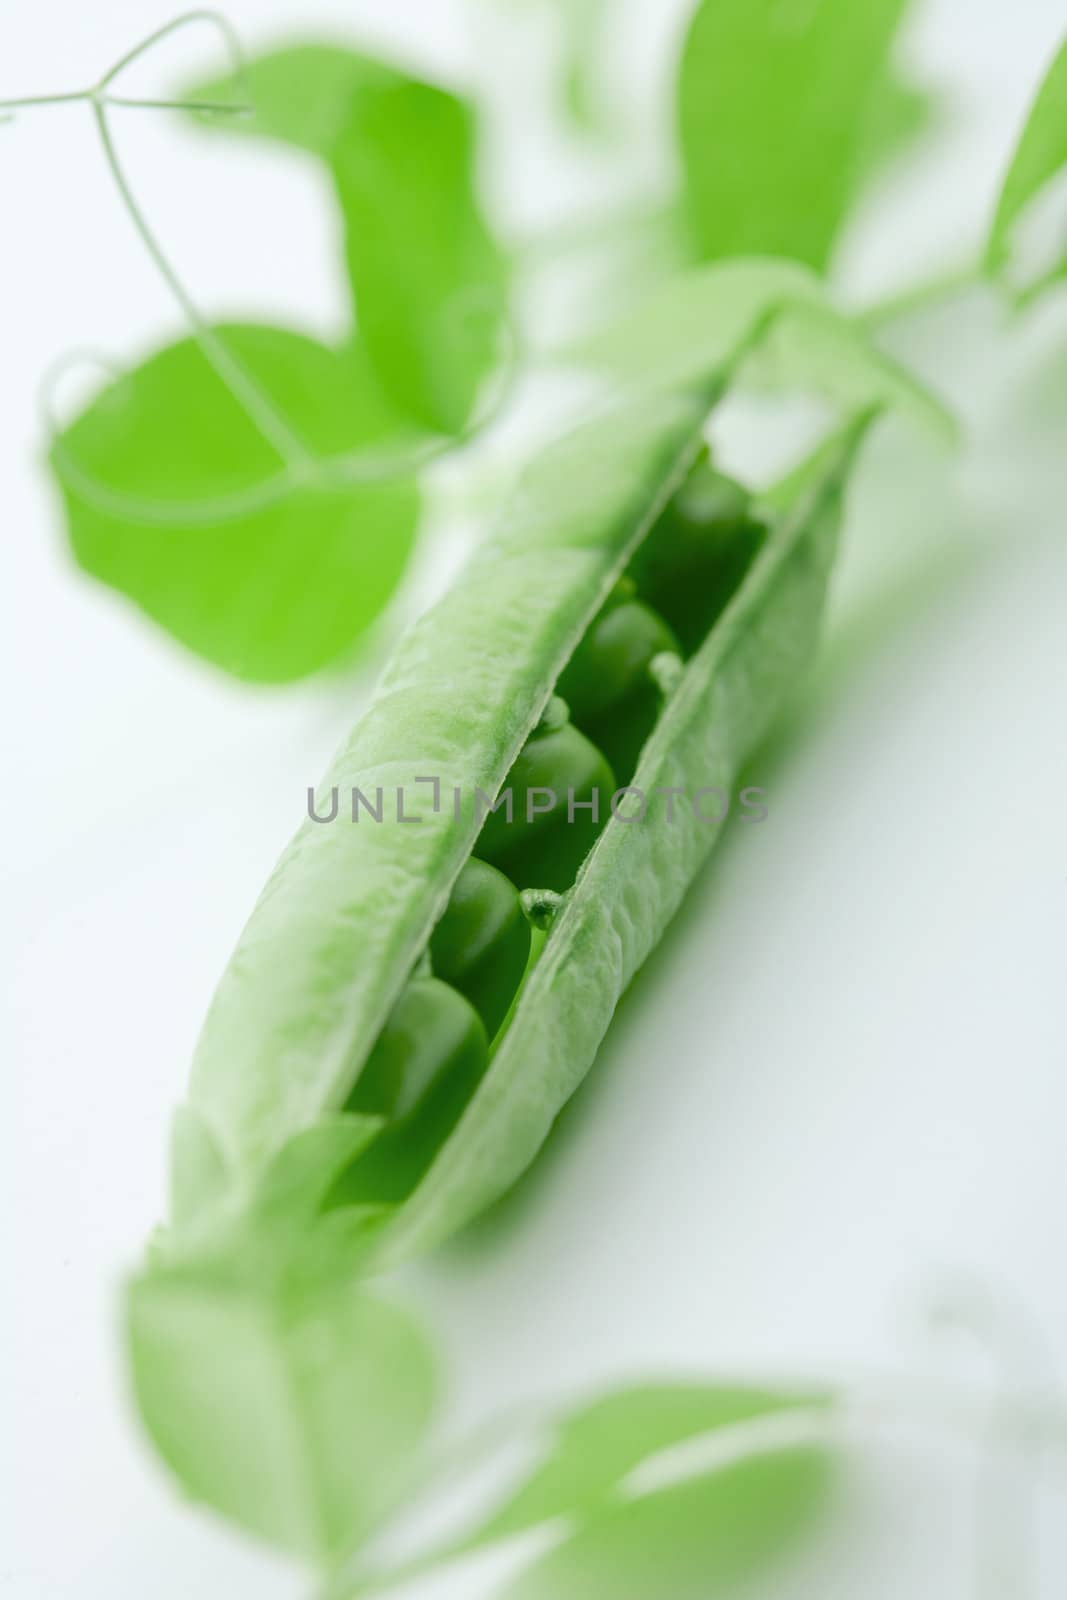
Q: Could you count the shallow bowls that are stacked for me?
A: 0